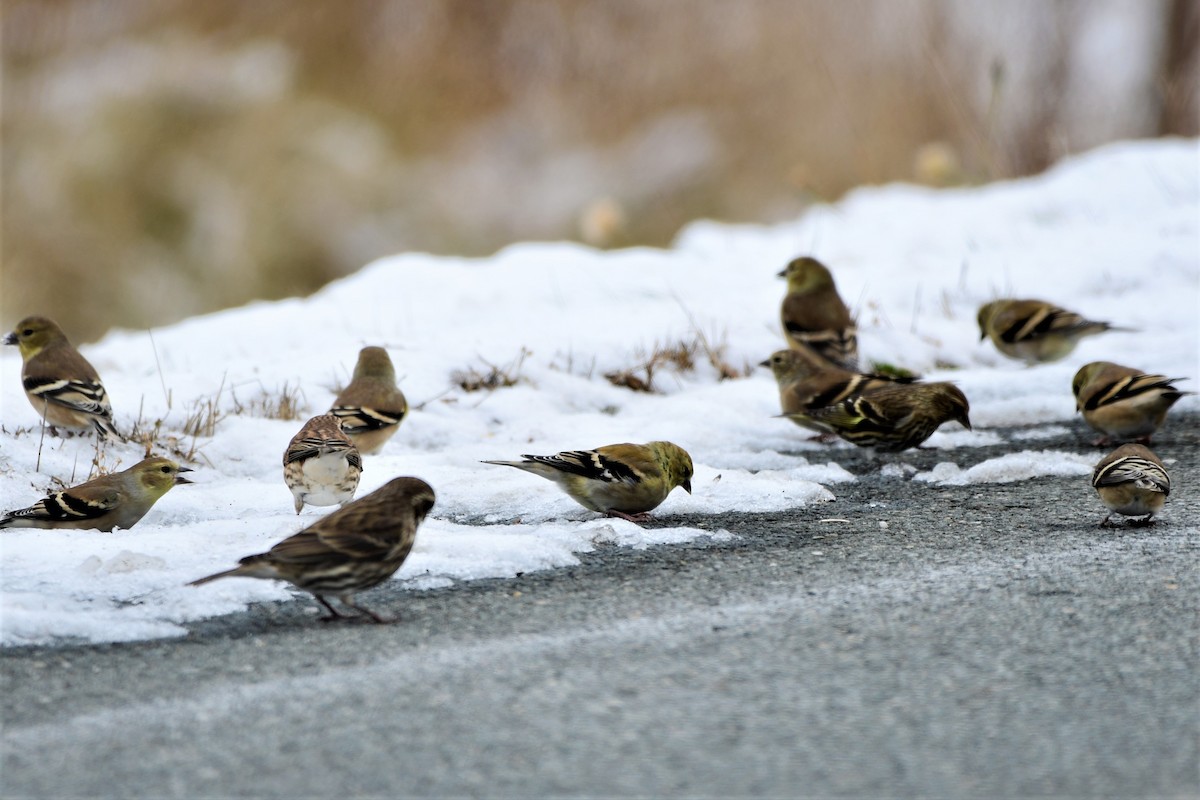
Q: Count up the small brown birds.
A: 12